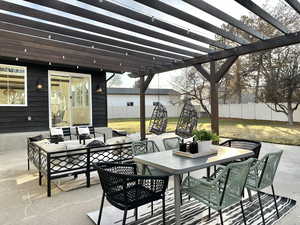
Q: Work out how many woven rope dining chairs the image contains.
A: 6